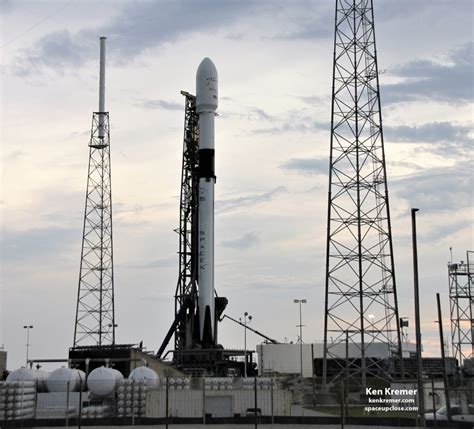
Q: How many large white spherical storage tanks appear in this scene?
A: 4